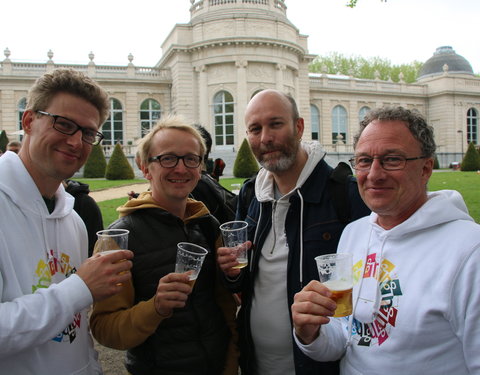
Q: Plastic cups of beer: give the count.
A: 4